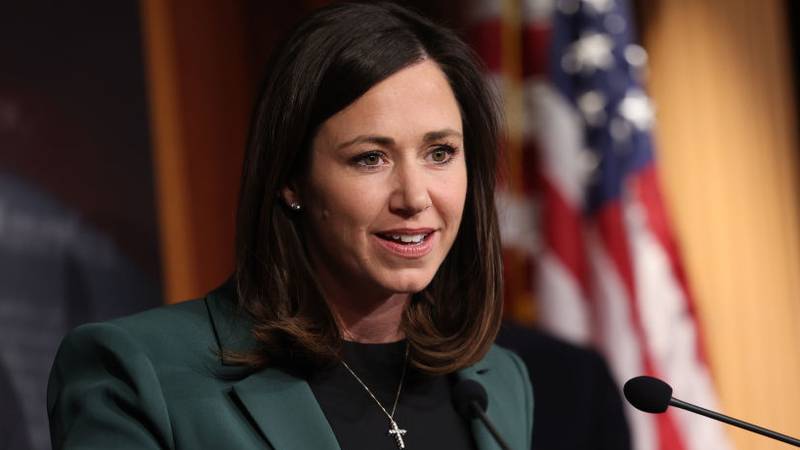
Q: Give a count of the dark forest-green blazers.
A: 1